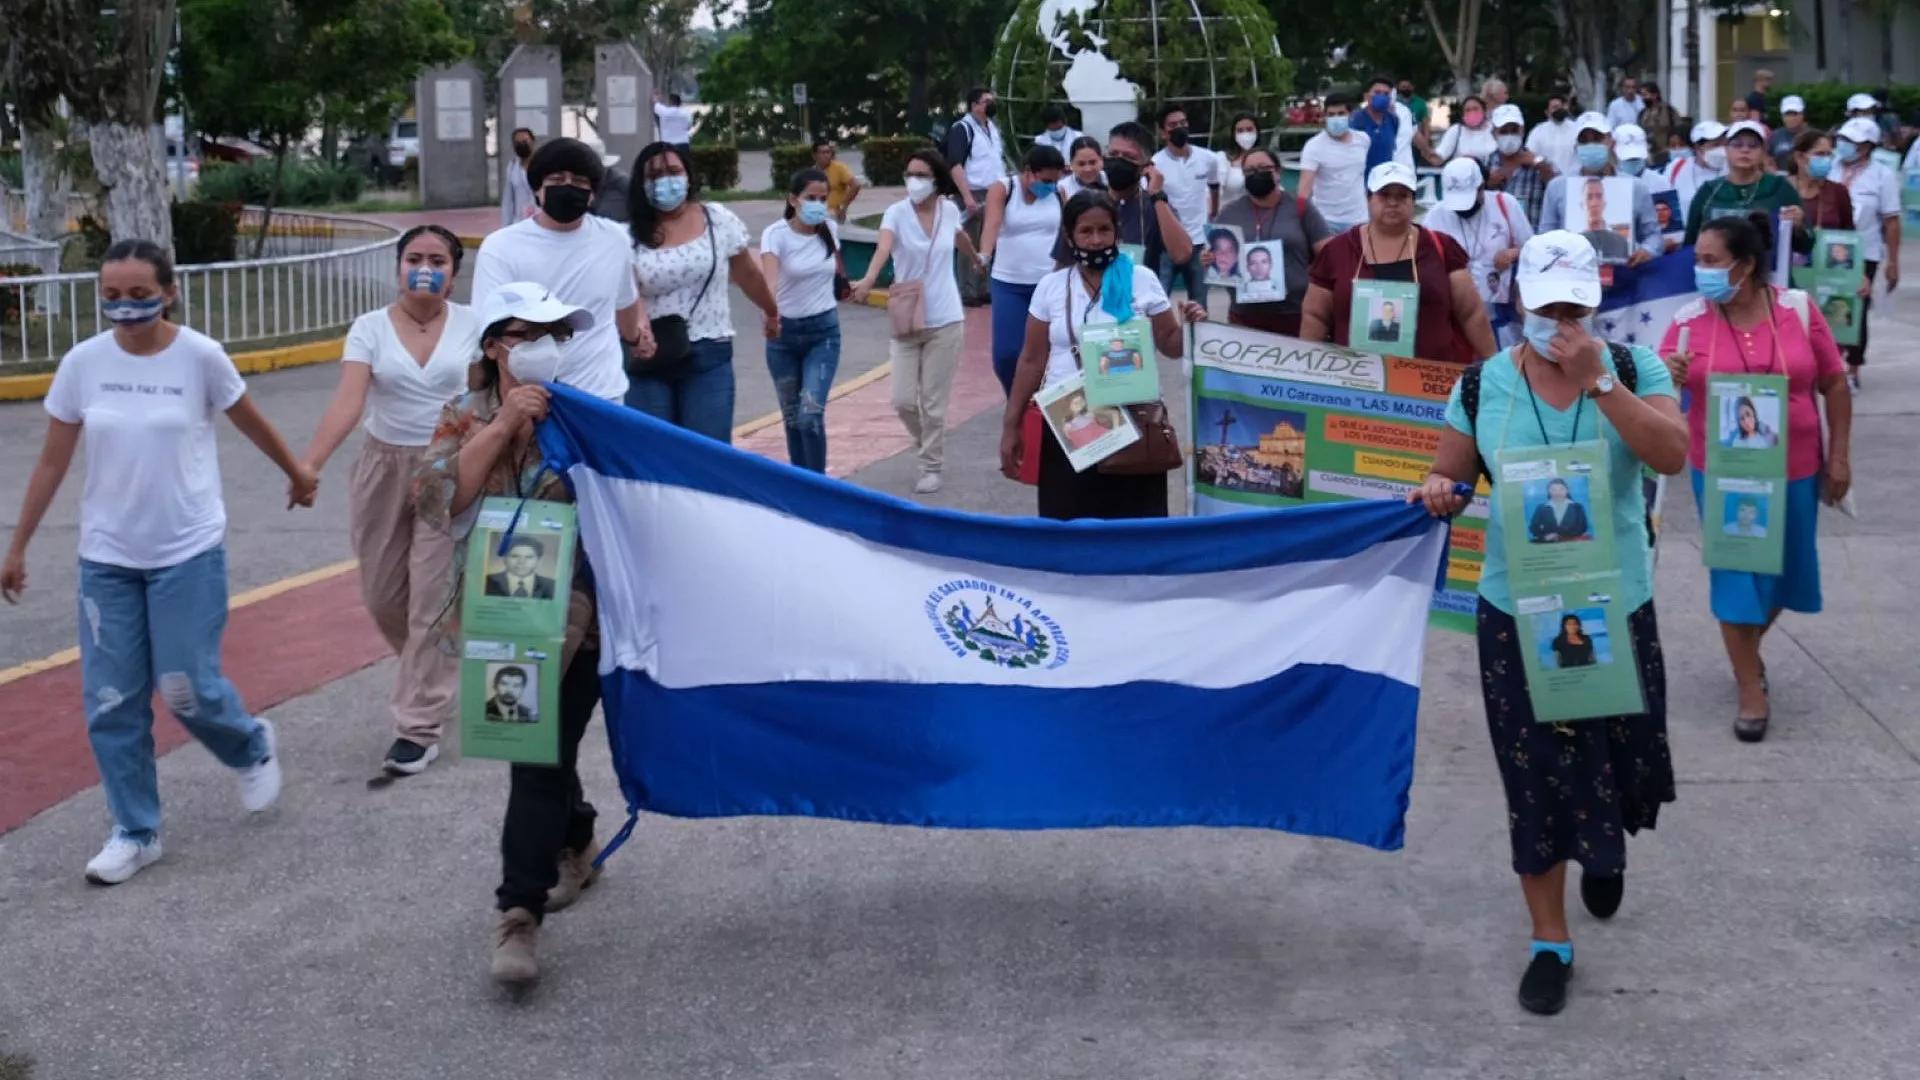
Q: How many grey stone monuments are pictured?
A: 3